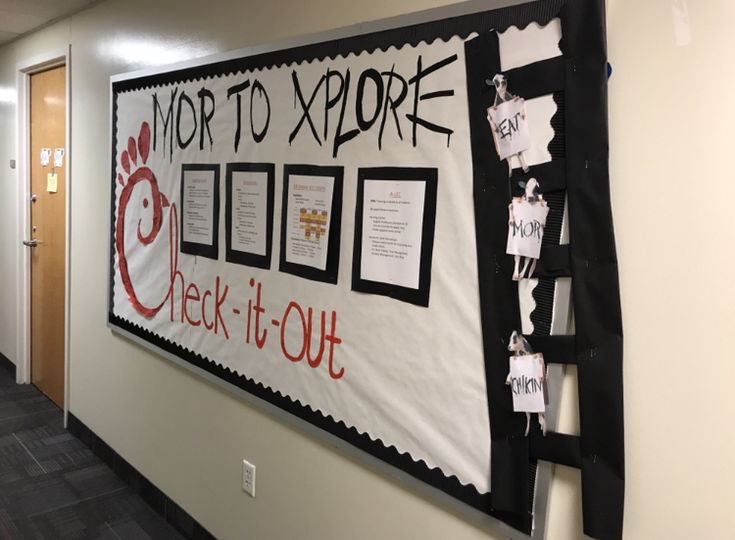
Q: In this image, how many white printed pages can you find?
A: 4